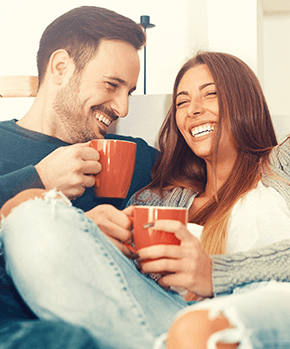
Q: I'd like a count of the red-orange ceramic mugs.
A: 2